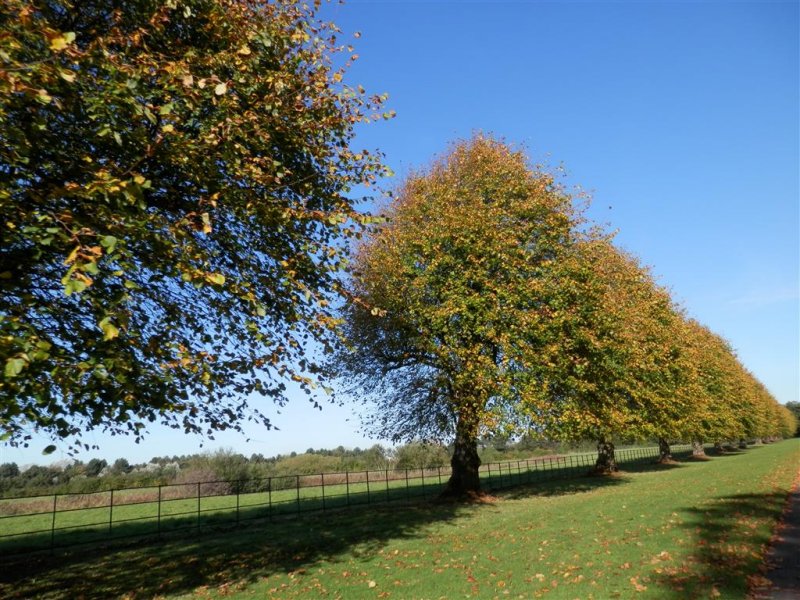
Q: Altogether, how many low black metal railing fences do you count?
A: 1